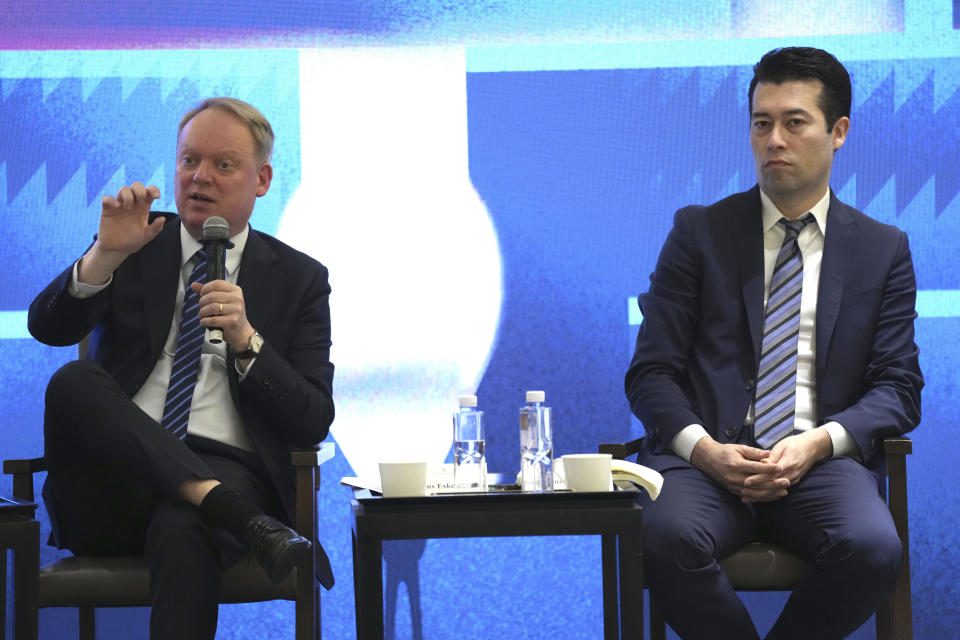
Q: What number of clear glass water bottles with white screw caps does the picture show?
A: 2